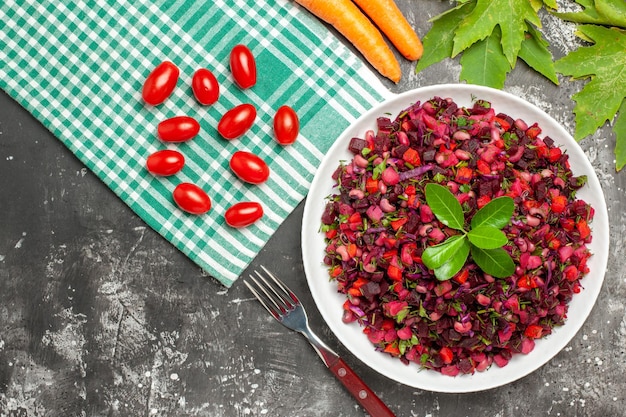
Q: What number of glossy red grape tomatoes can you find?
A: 10